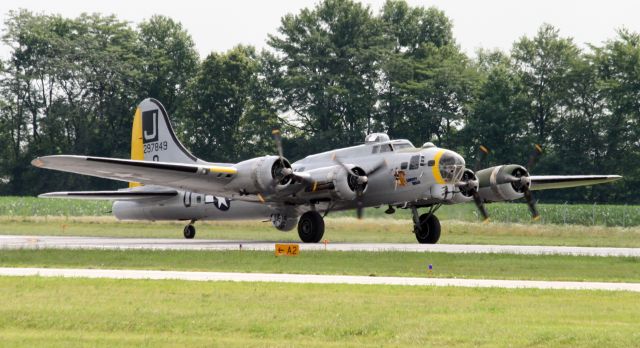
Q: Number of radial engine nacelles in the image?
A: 4